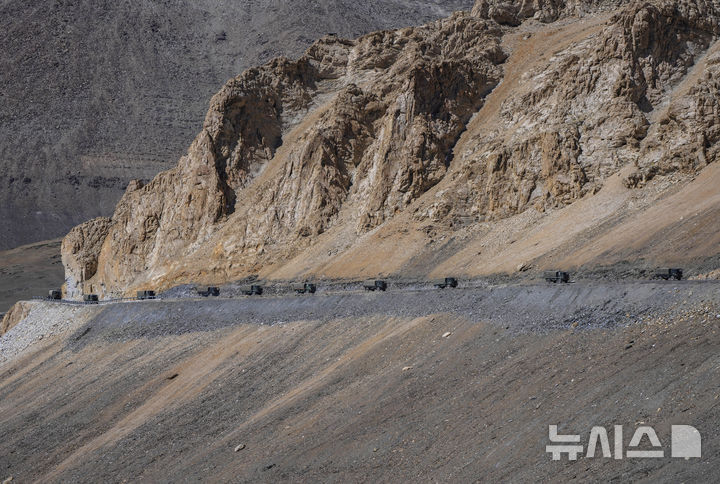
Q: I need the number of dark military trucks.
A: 10